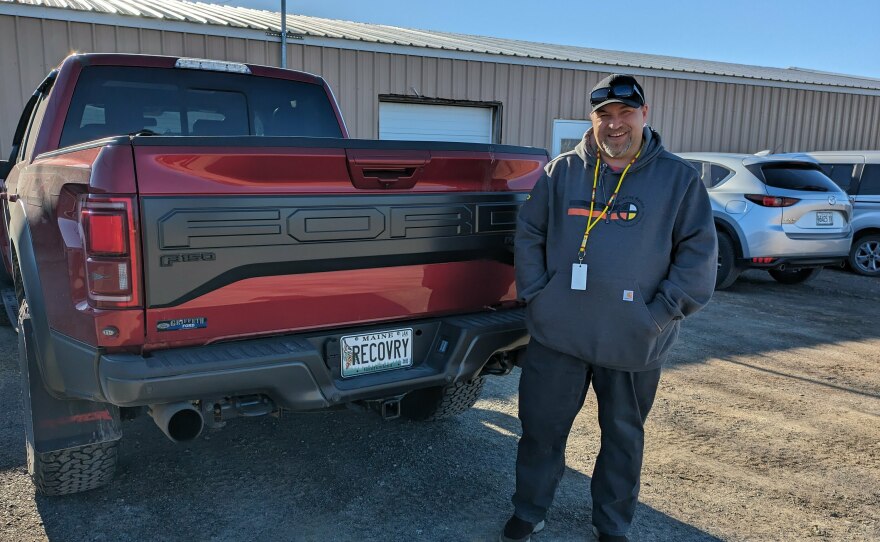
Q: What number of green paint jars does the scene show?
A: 0